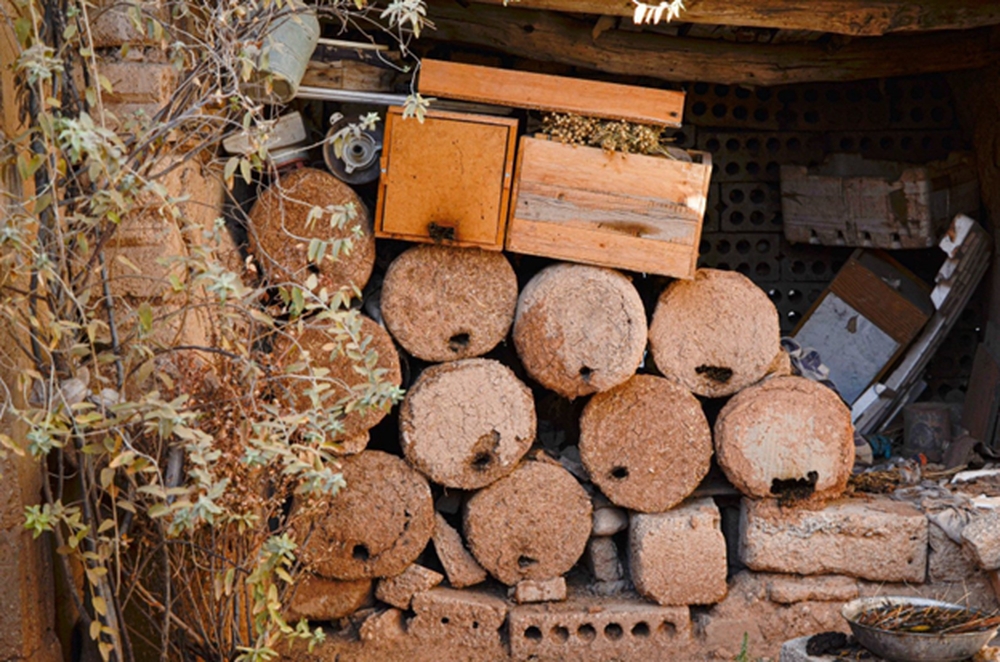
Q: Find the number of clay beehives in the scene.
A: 10